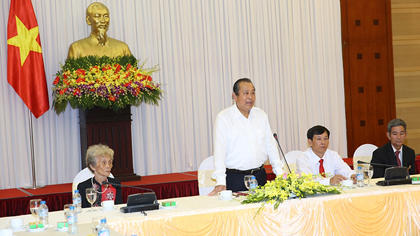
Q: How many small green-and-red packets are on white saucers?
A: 4